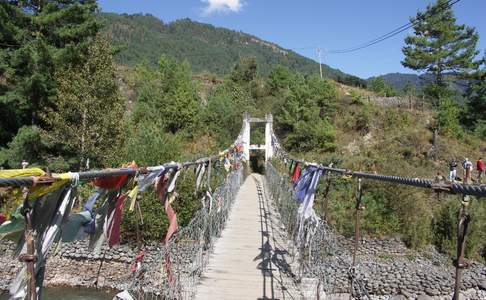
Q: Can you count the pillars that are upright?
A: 2